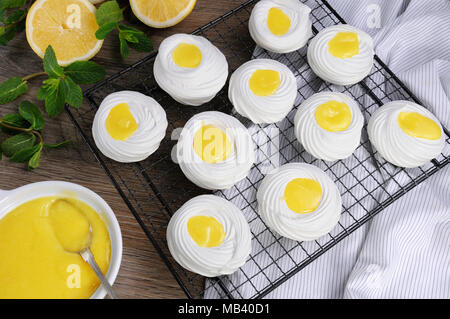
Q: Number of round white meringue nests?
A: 10